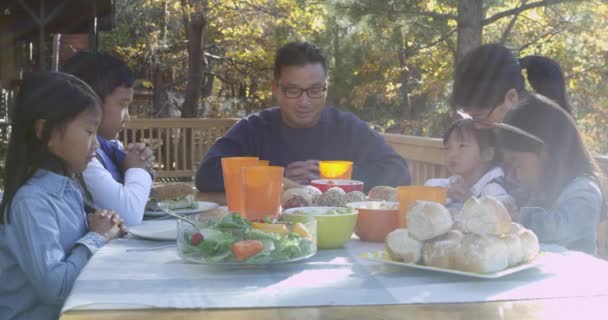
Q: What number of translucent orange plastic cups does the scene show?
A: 5